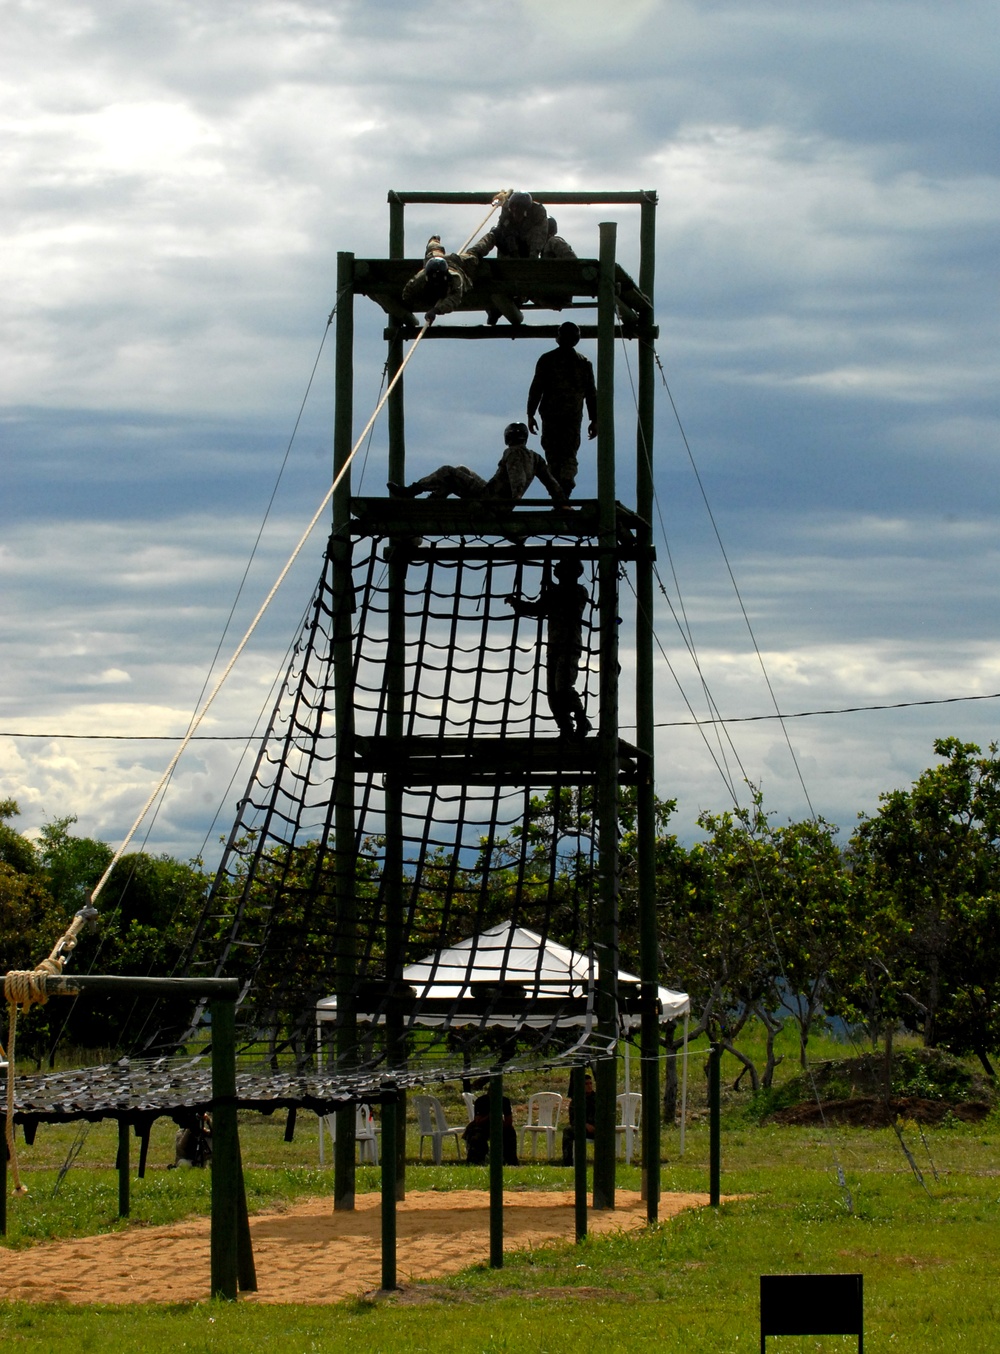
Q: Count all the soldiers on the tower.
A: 6